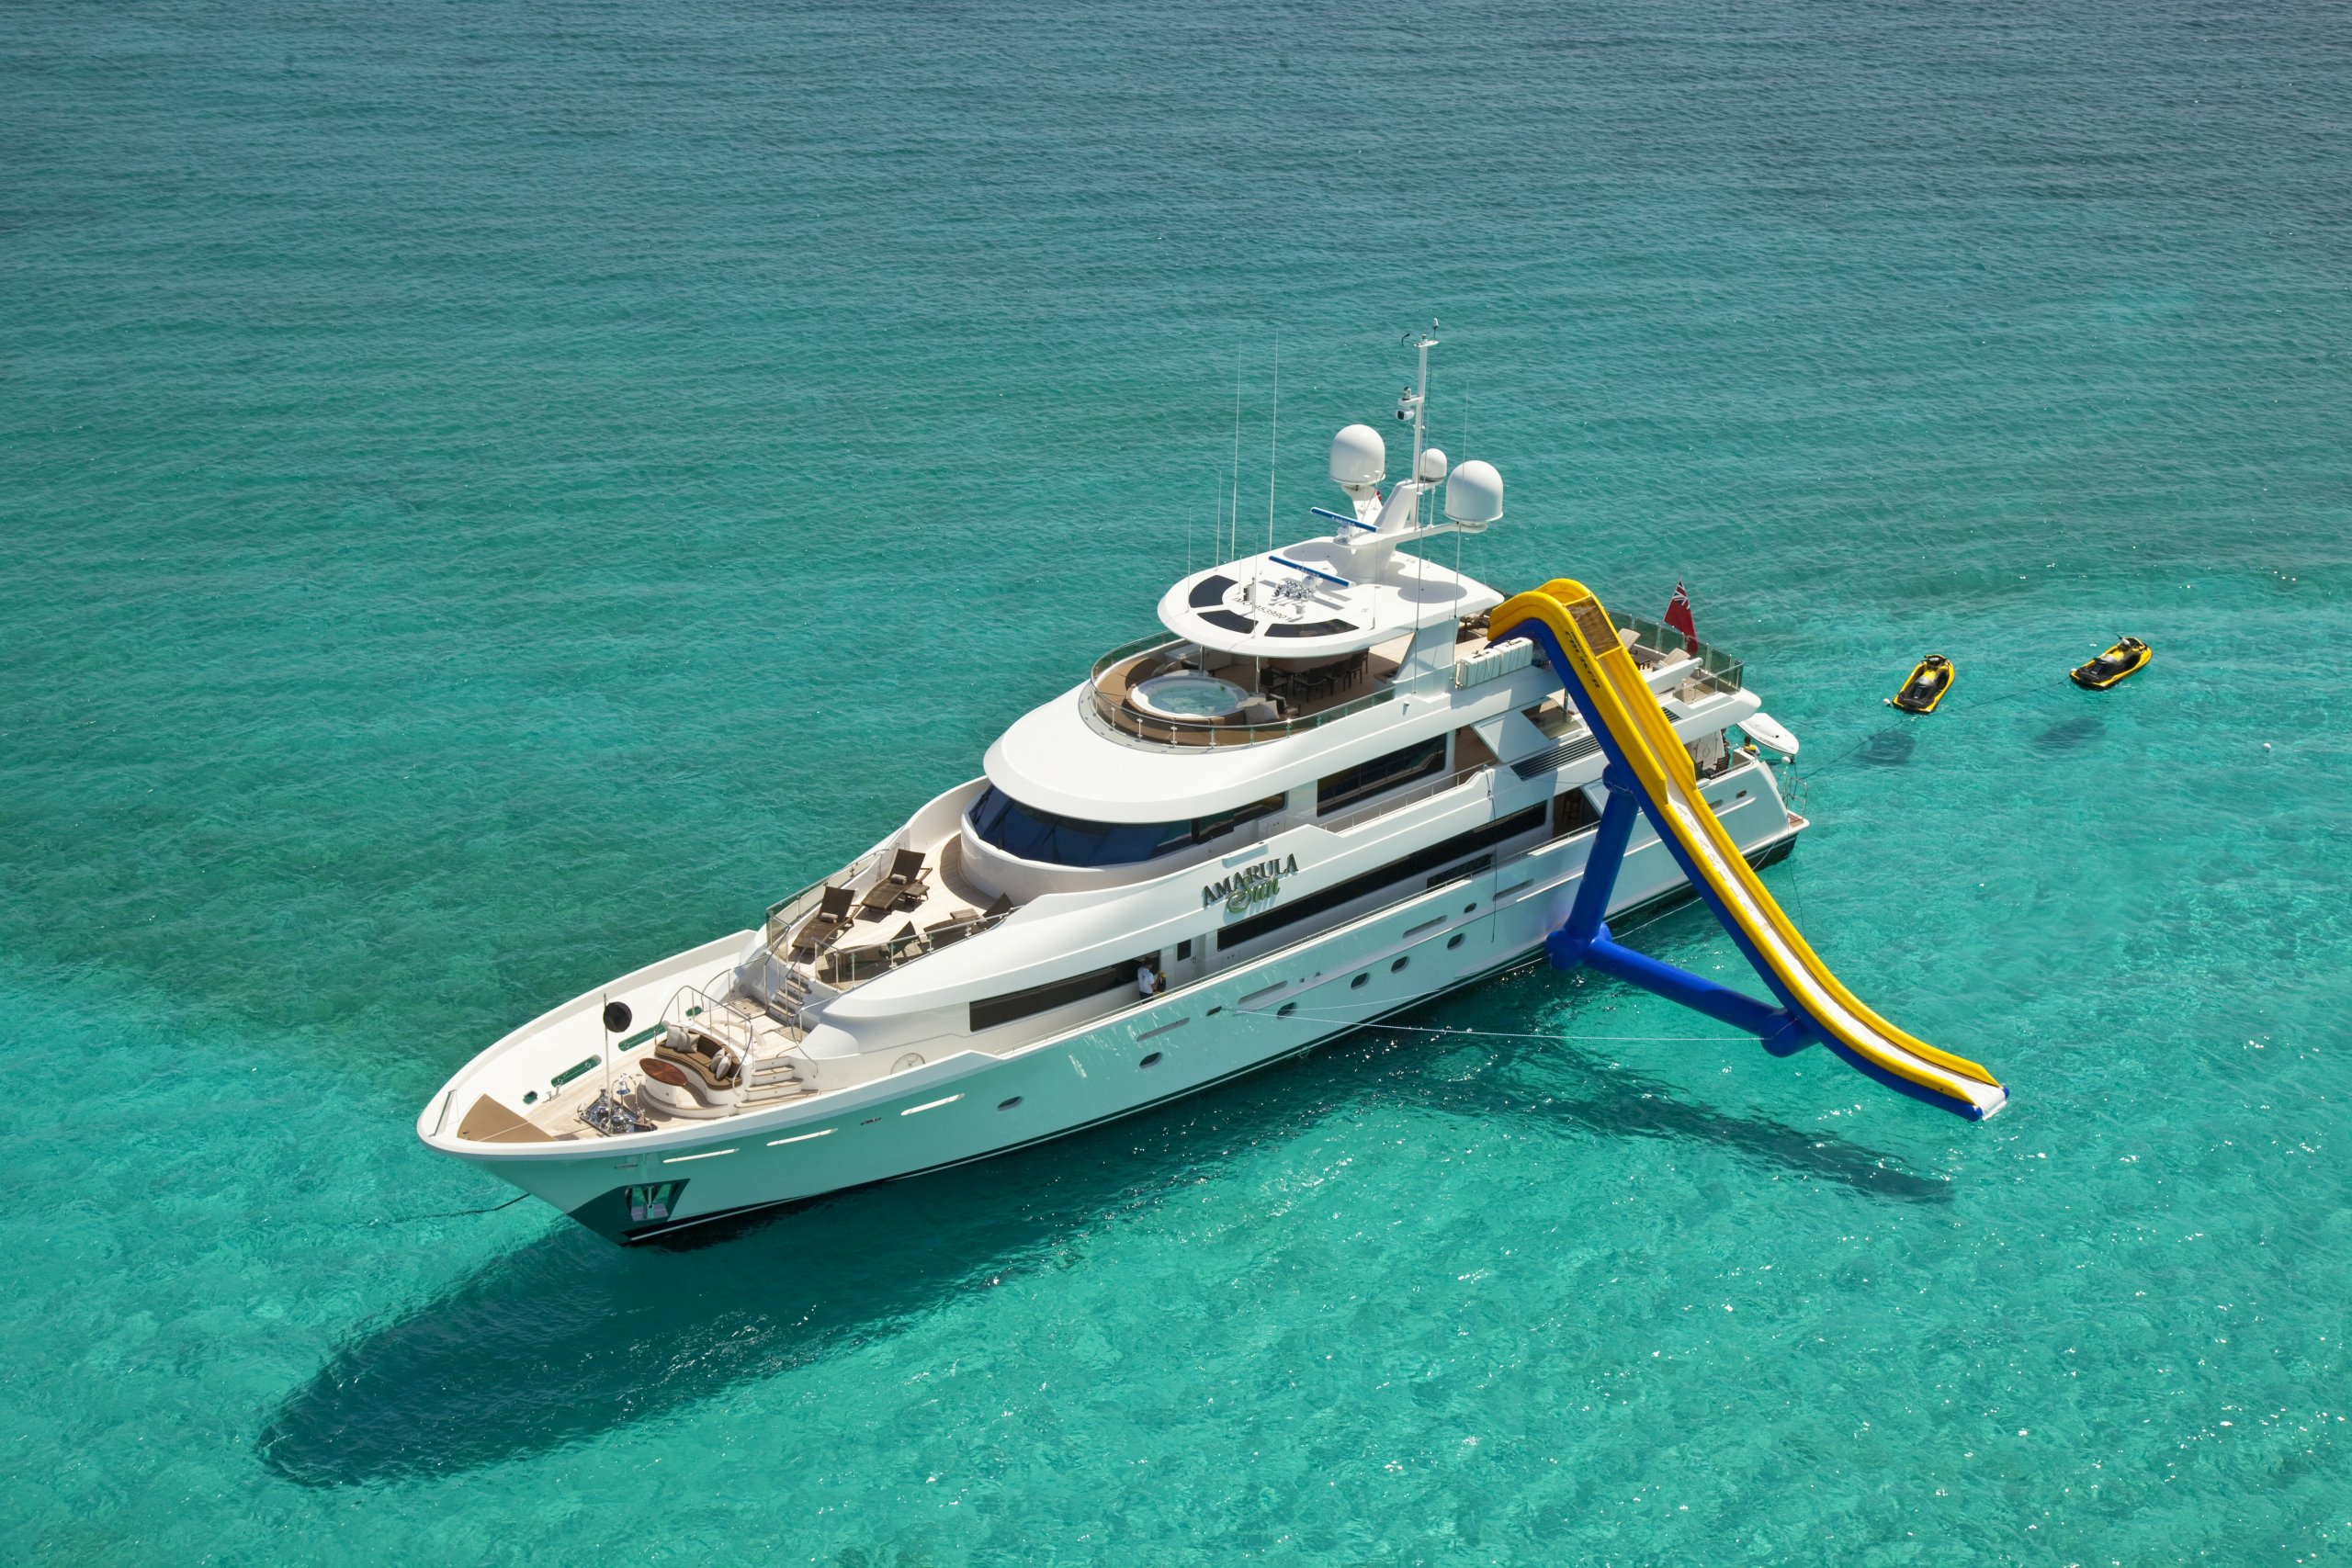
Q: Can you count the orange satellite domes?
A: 0